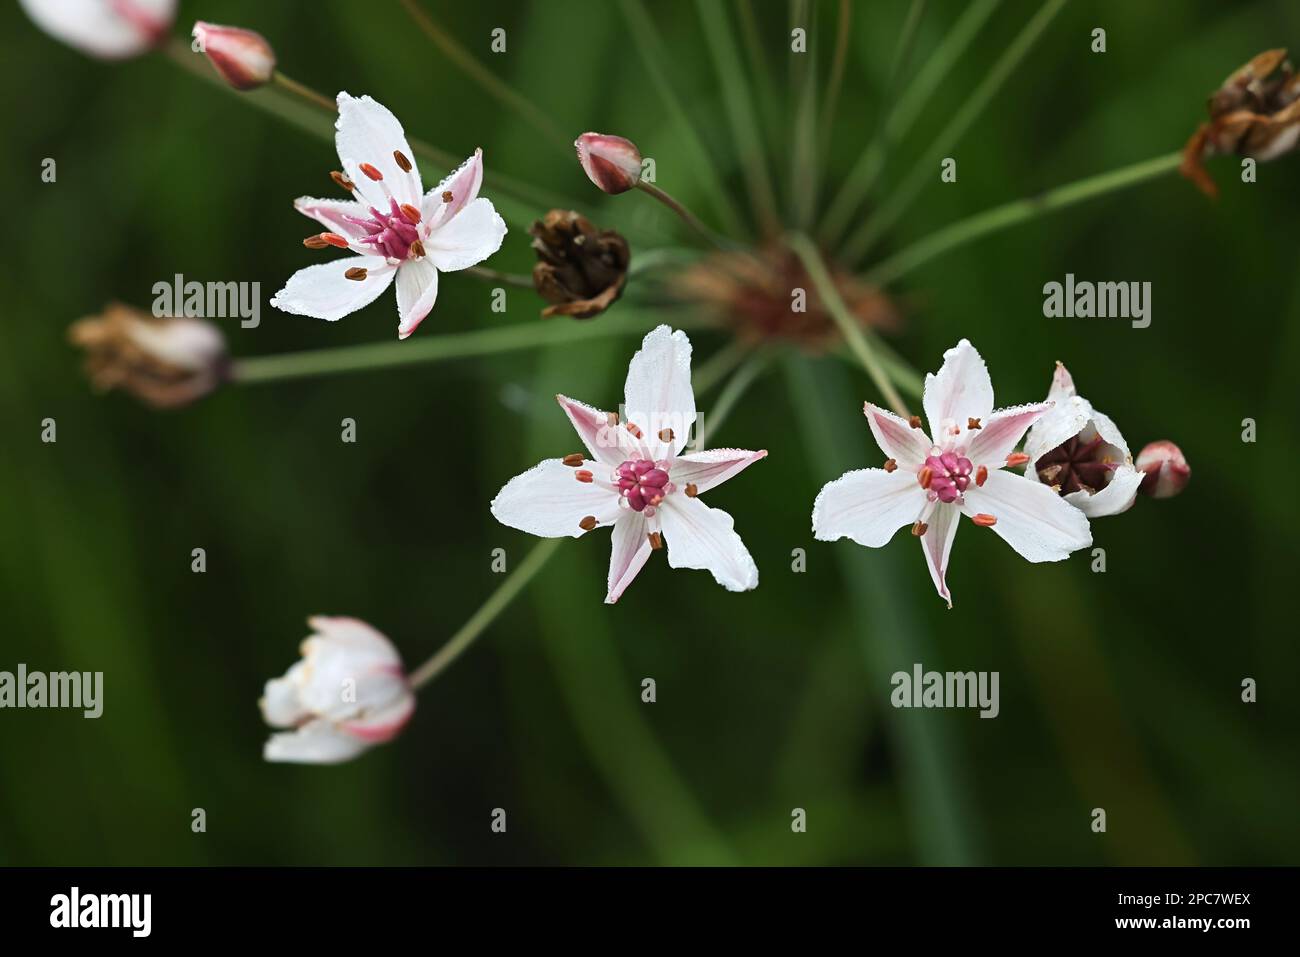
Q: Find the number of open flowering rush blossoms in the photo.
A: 3